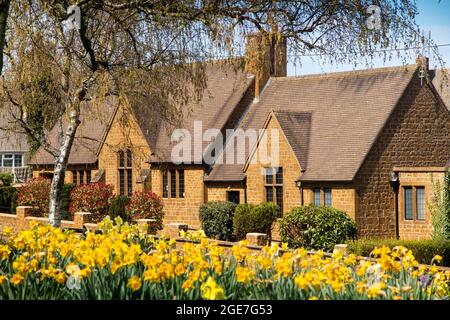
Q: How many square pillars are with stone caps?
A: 6